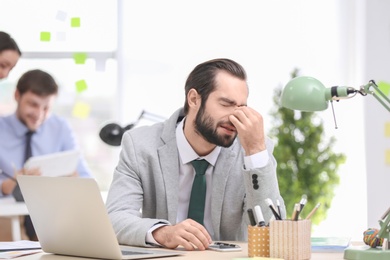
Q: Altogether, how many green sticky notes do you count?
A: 5